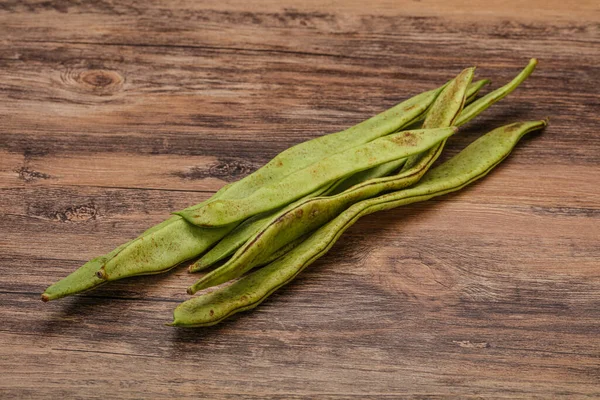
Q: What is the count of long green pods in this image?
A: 6